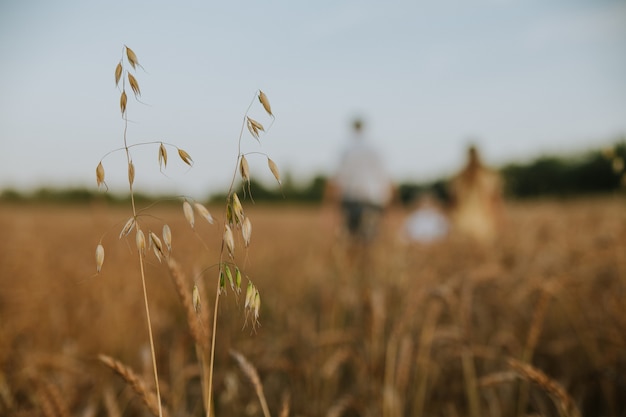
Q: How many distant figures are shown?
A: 3